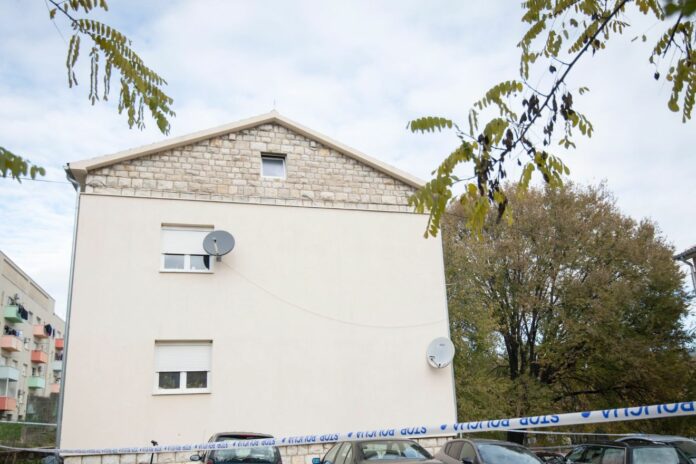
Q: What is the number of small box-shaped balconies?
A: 10